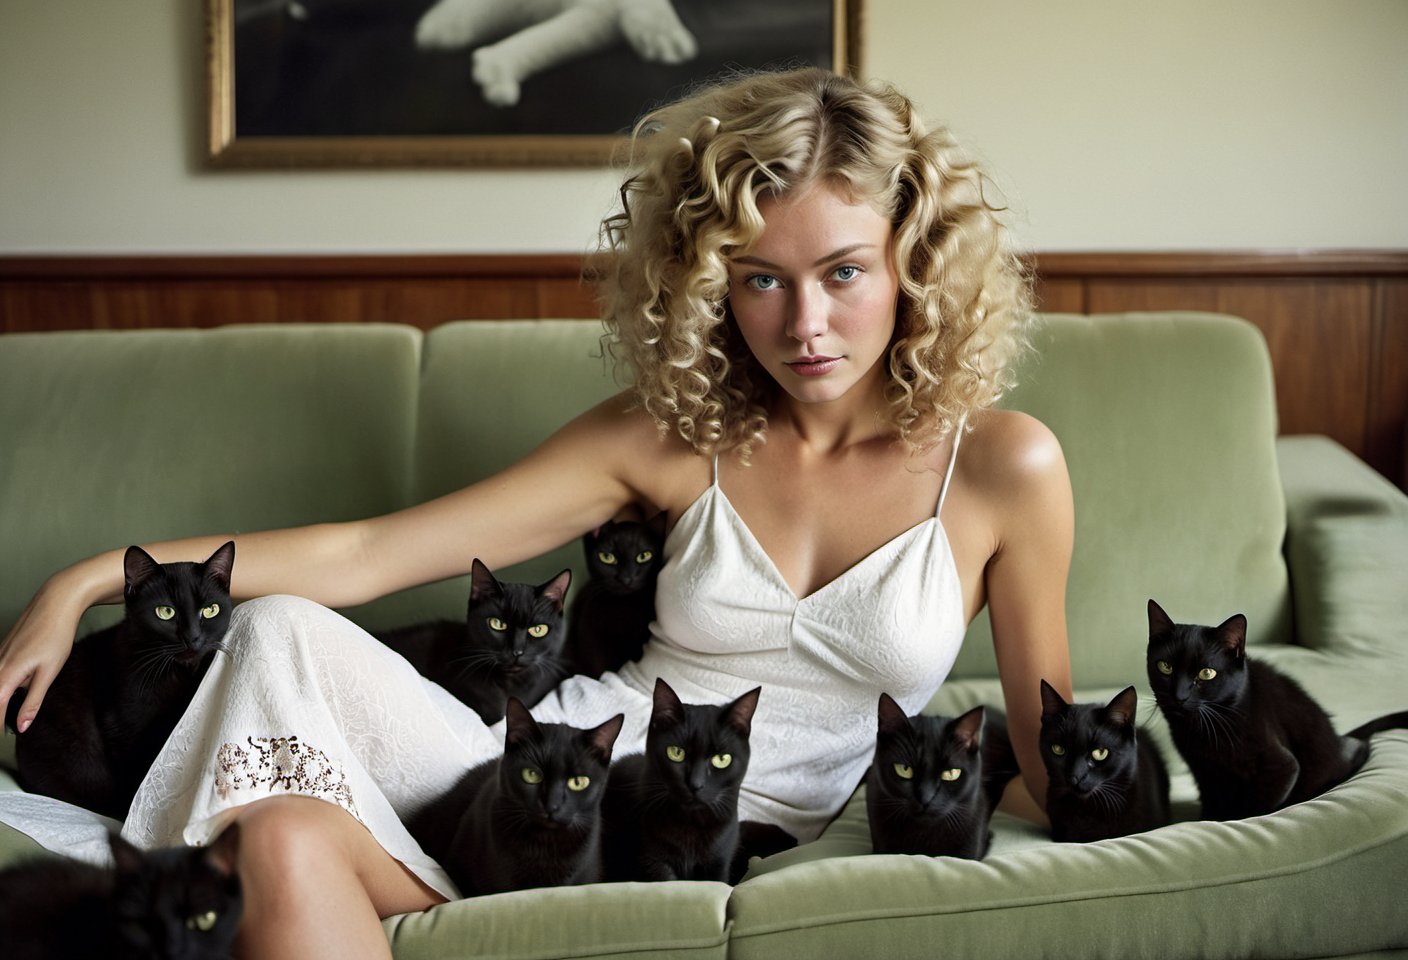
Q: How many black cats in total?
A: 9